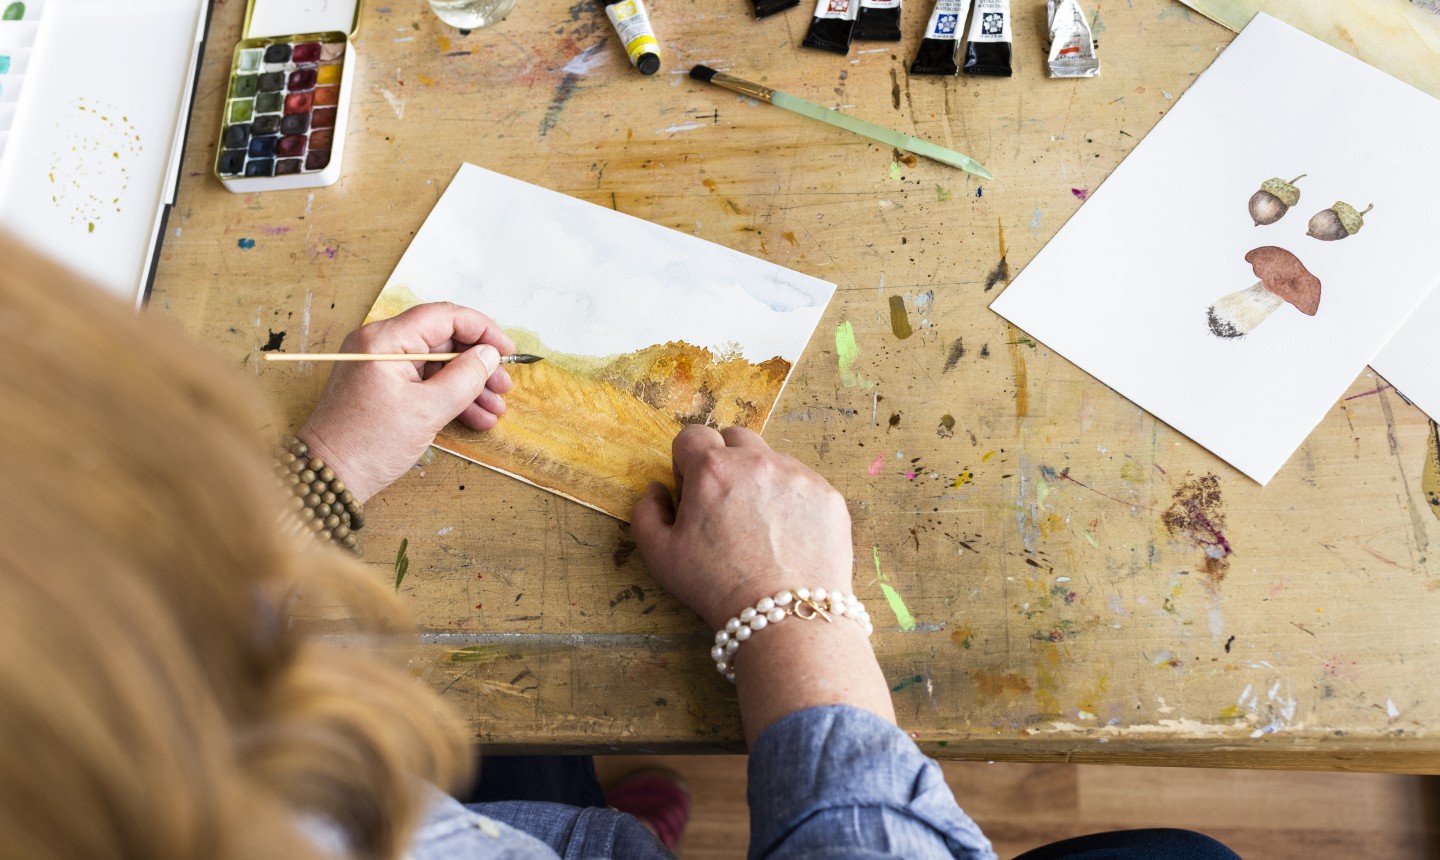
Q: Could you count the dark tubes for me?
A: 5